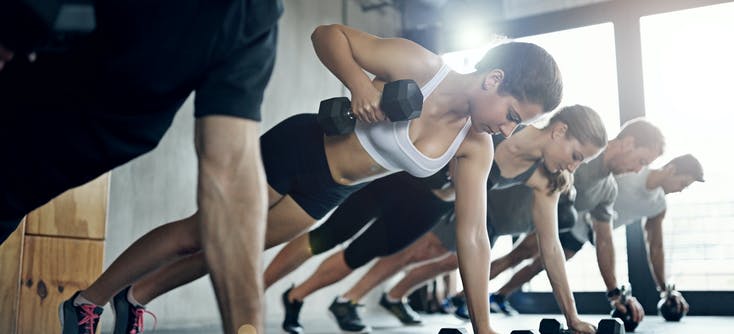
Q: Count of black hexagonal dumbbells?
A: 3